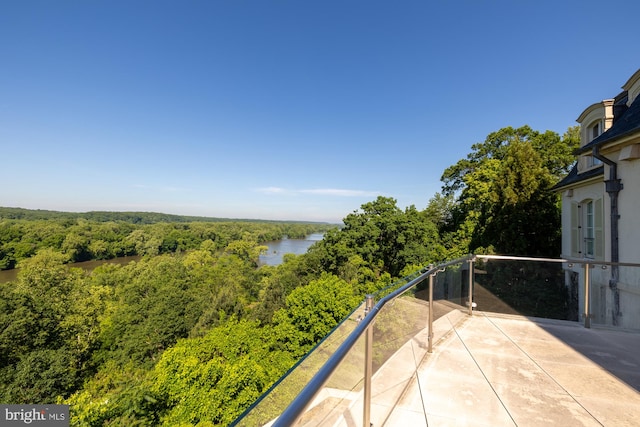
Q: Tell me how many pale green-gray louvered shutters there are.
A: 2